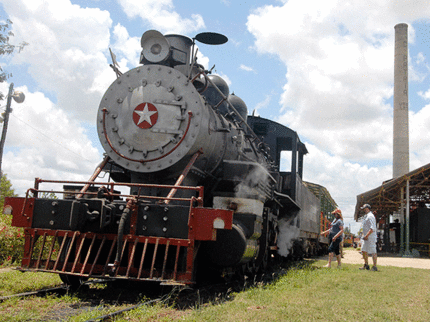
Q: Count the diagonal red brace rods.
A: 2